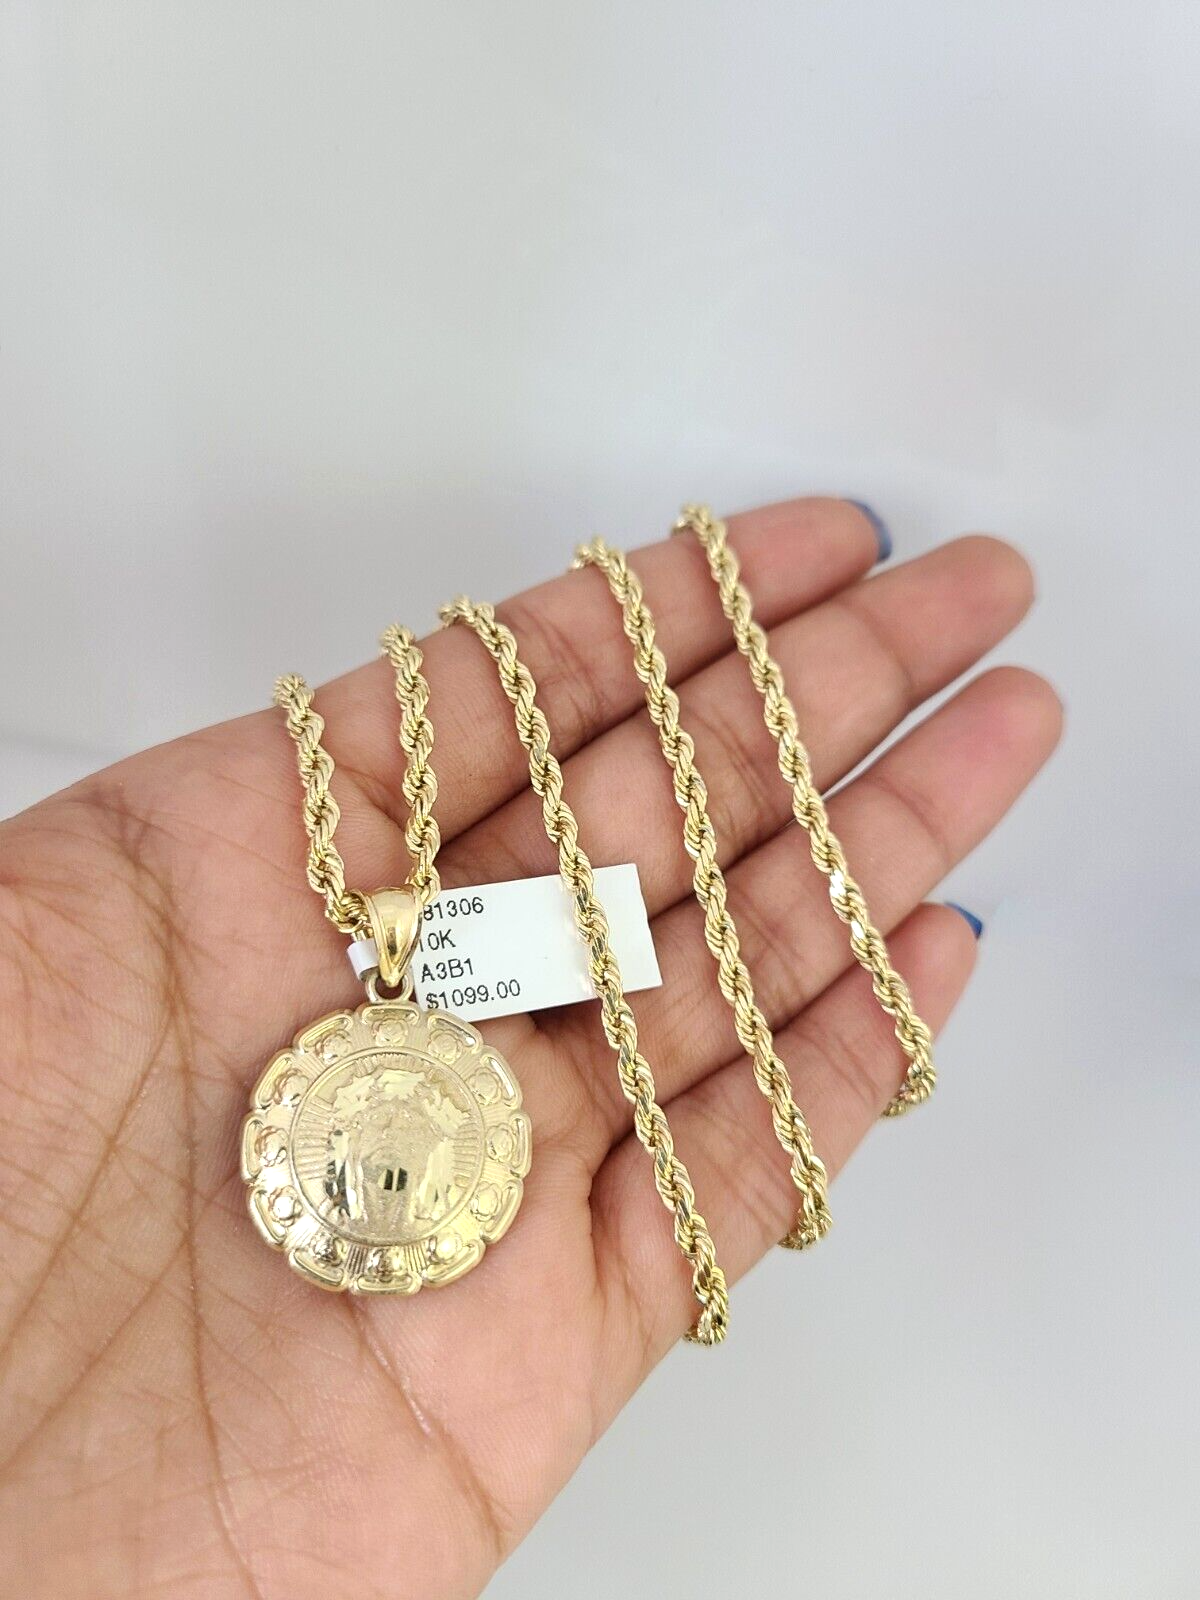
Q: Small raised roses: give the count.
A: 12